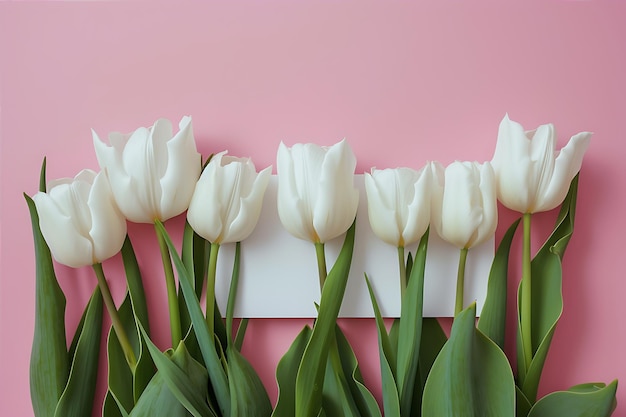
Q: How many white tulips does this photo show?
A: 7